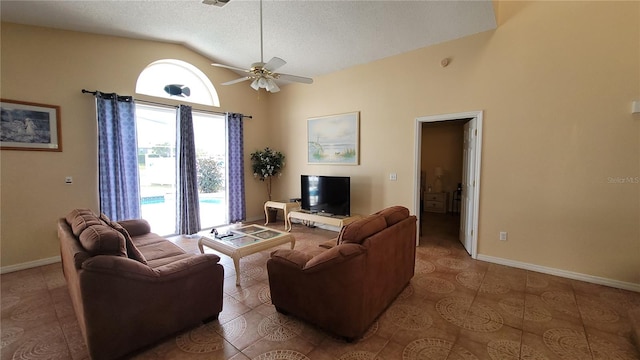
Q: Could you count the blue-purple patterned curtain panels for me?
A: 3